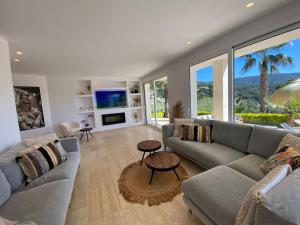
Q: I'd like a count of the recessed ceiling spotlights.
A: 4